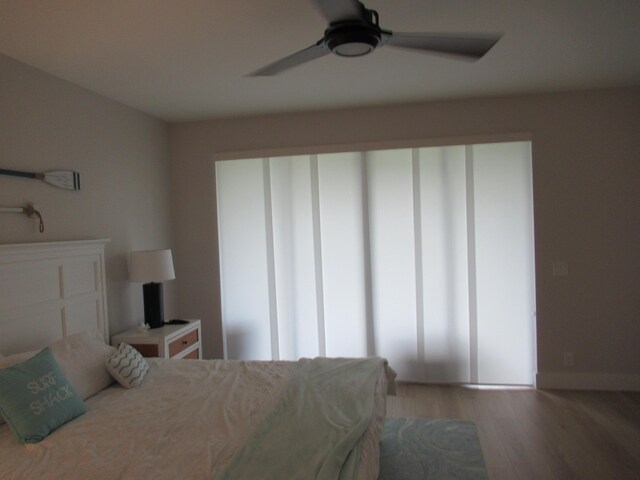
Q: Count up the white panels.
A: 6